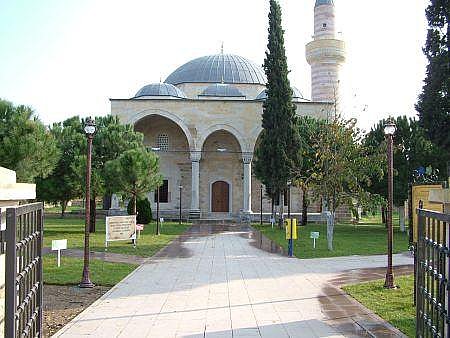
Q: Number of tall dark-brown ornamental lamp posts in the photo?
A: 2